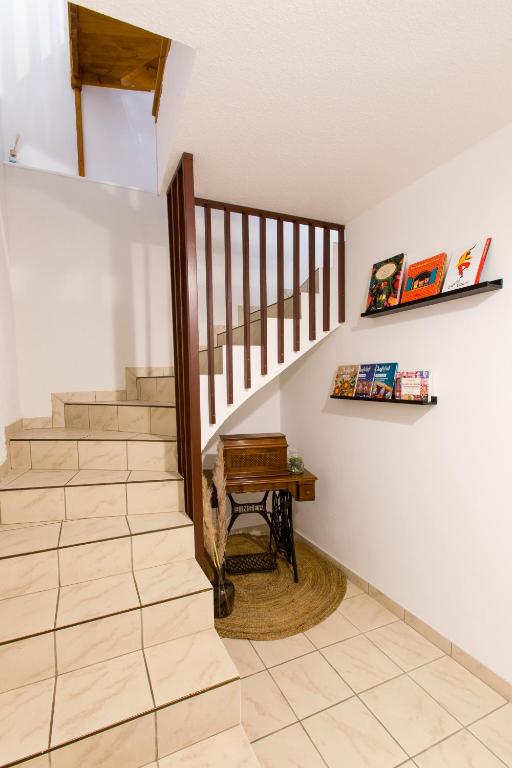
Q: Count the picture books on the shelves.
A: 7